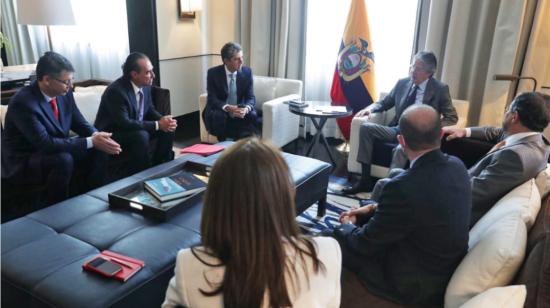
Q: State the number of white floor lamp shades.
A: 1